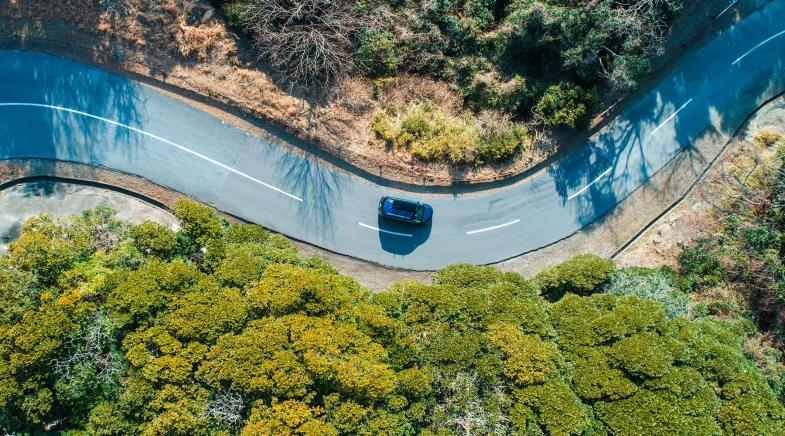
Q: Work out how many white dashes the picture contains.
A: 5